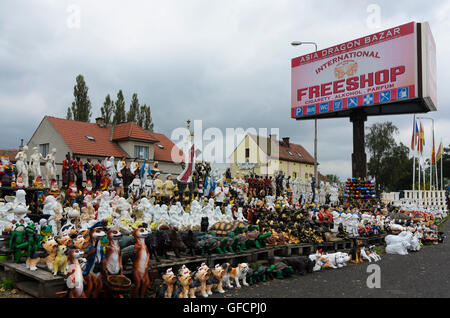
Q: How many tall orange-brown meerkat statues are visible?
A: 4